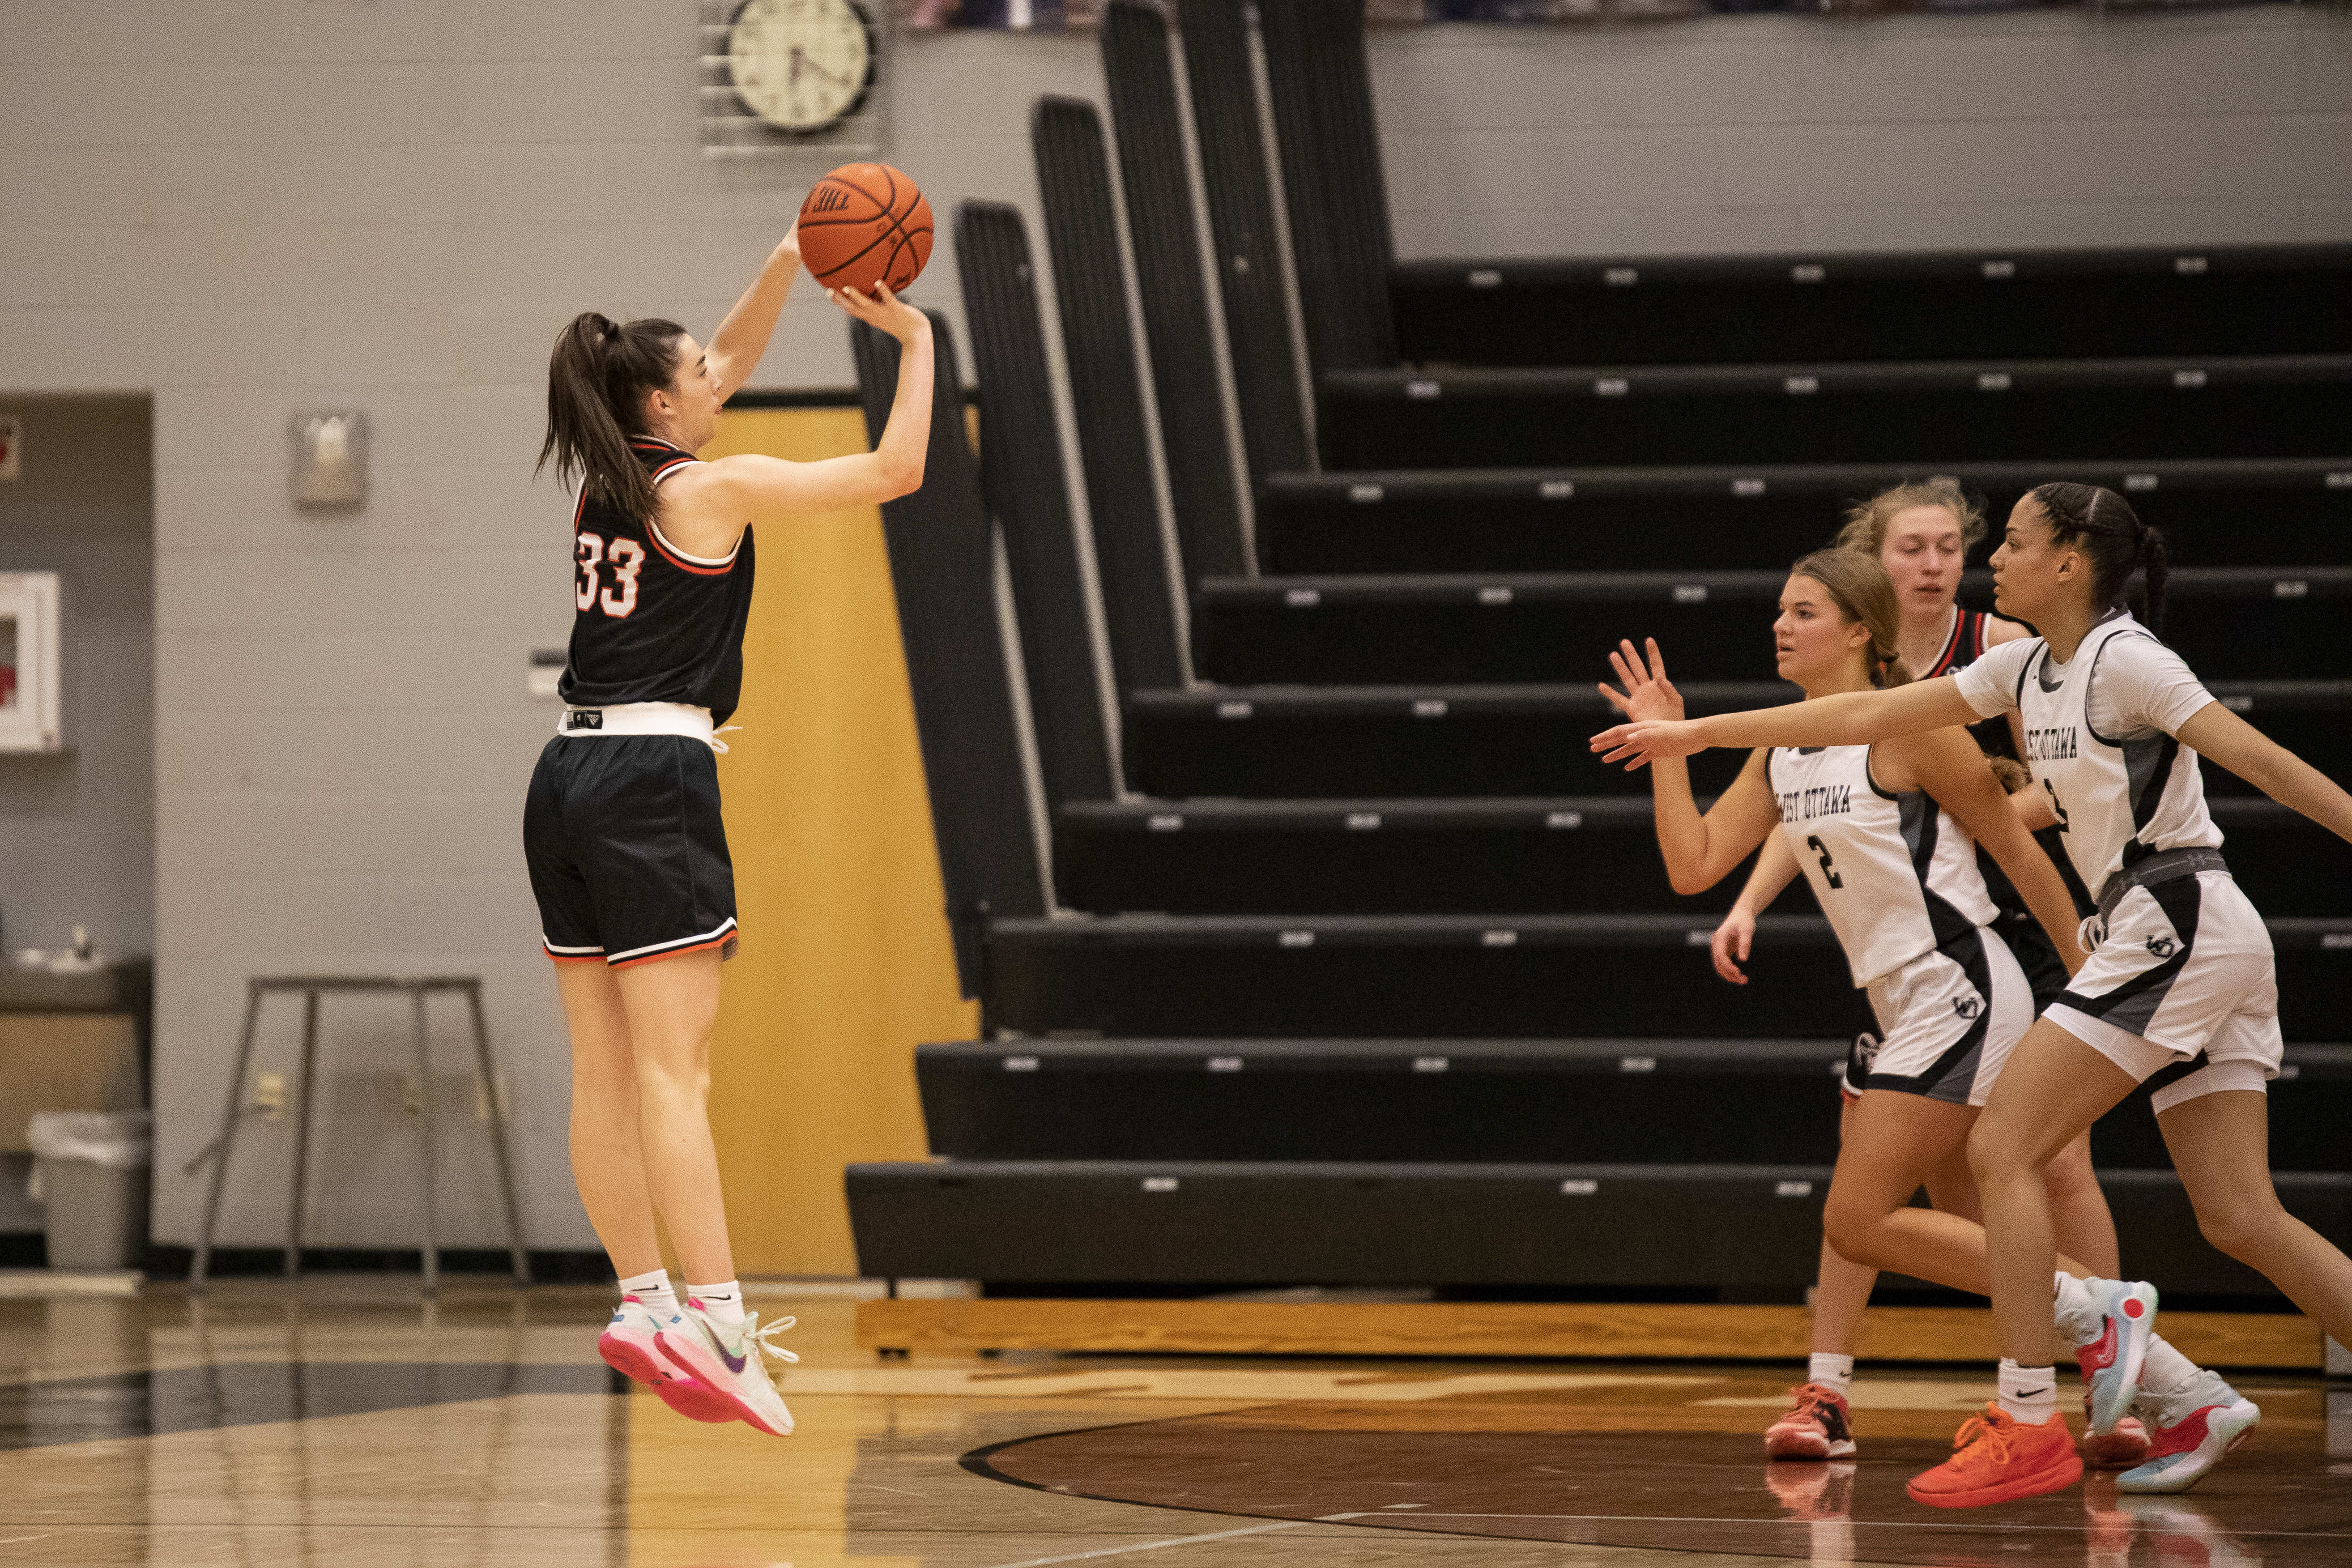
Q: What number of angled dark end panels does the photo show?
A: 6